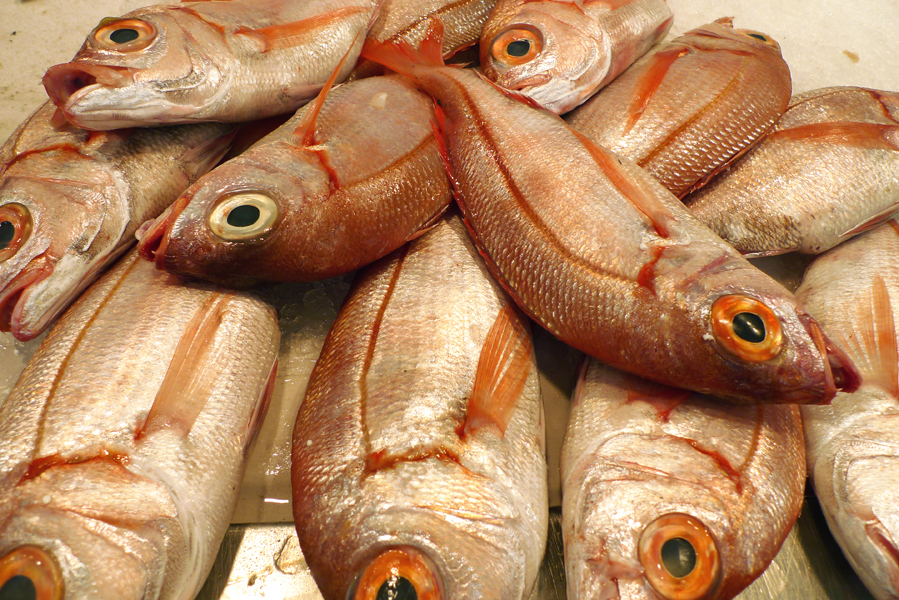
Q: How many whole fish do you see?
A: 1